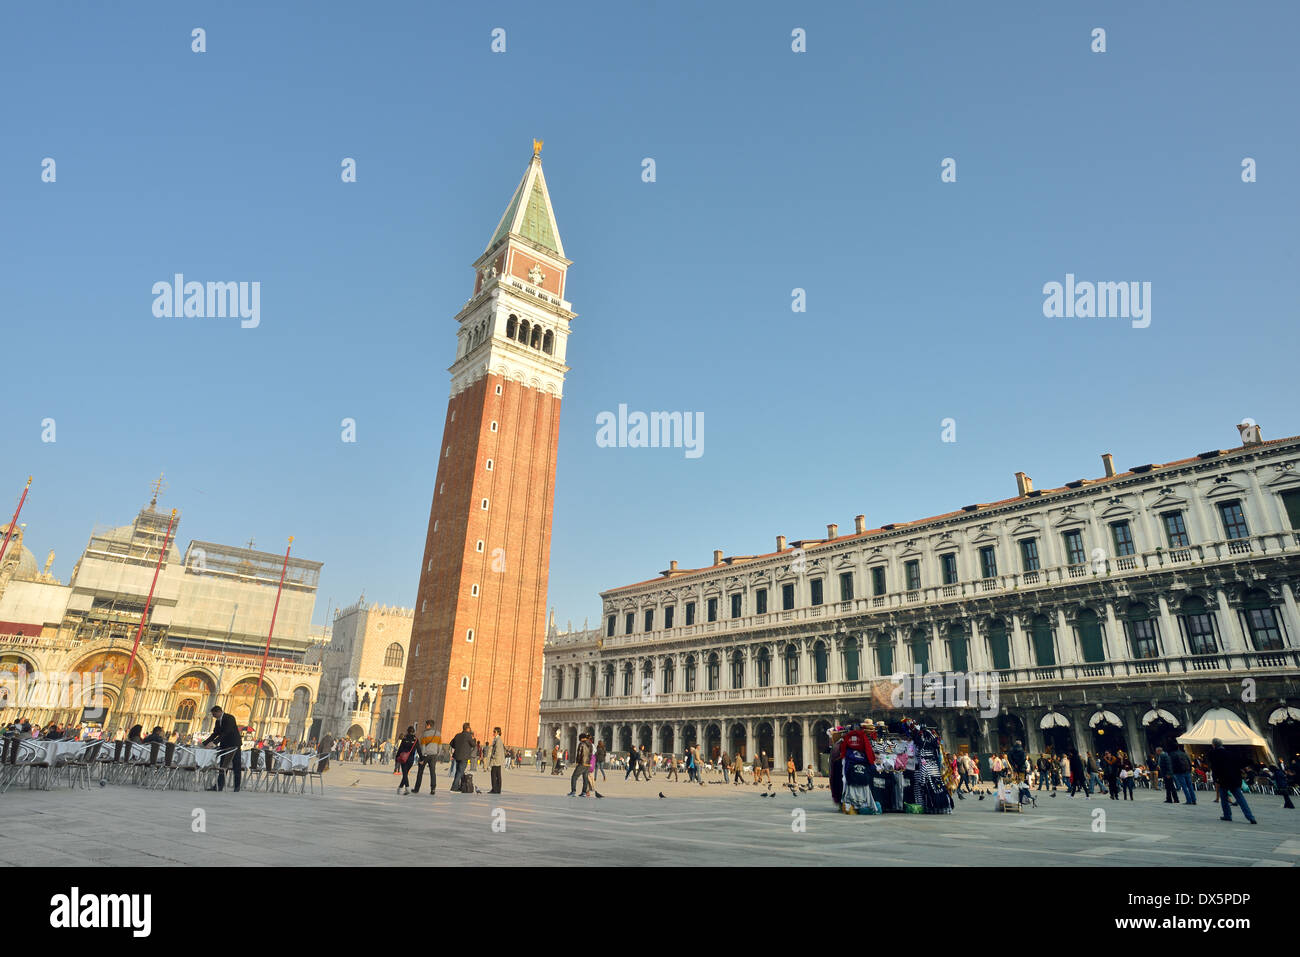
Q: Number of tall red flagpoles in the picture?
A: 3